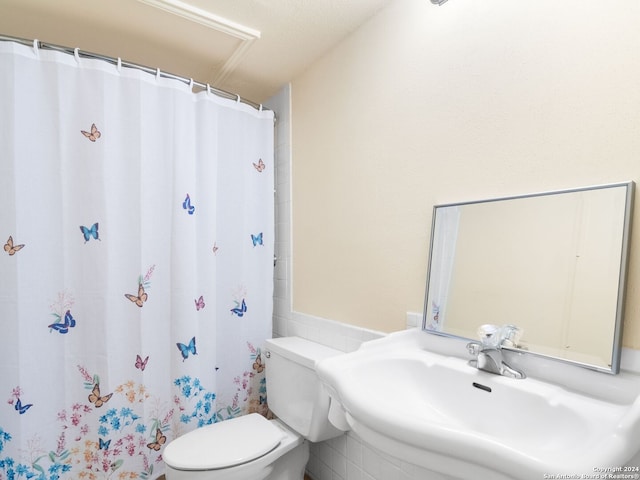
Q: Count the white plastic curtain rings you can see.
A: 8